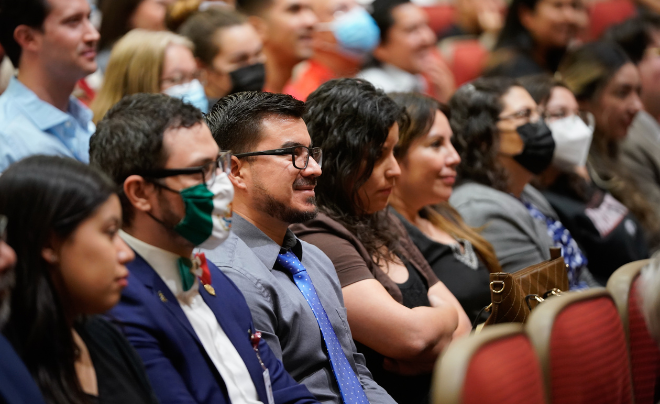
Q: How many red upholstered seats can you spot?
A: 6